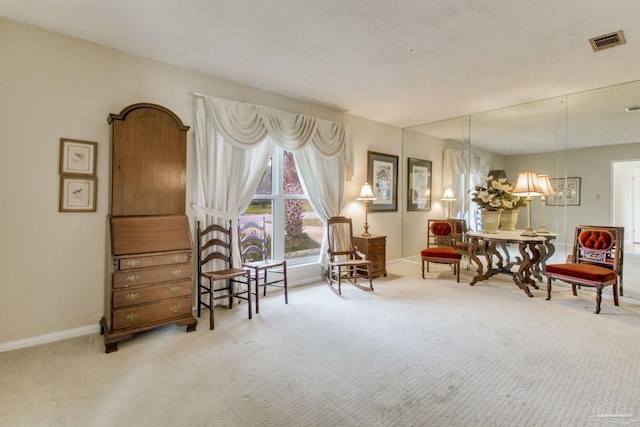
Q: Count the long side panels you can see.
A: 2